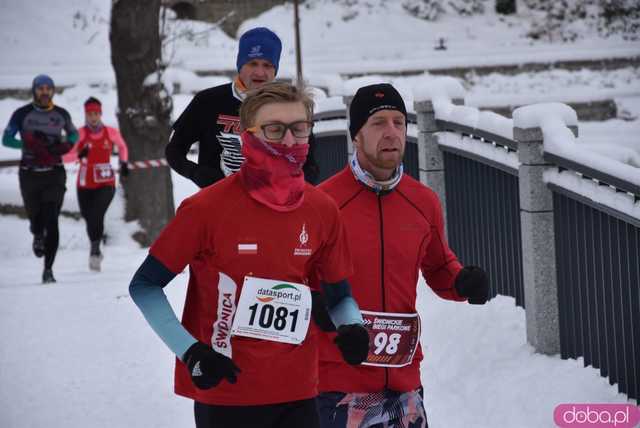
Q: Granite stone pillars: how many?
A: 3